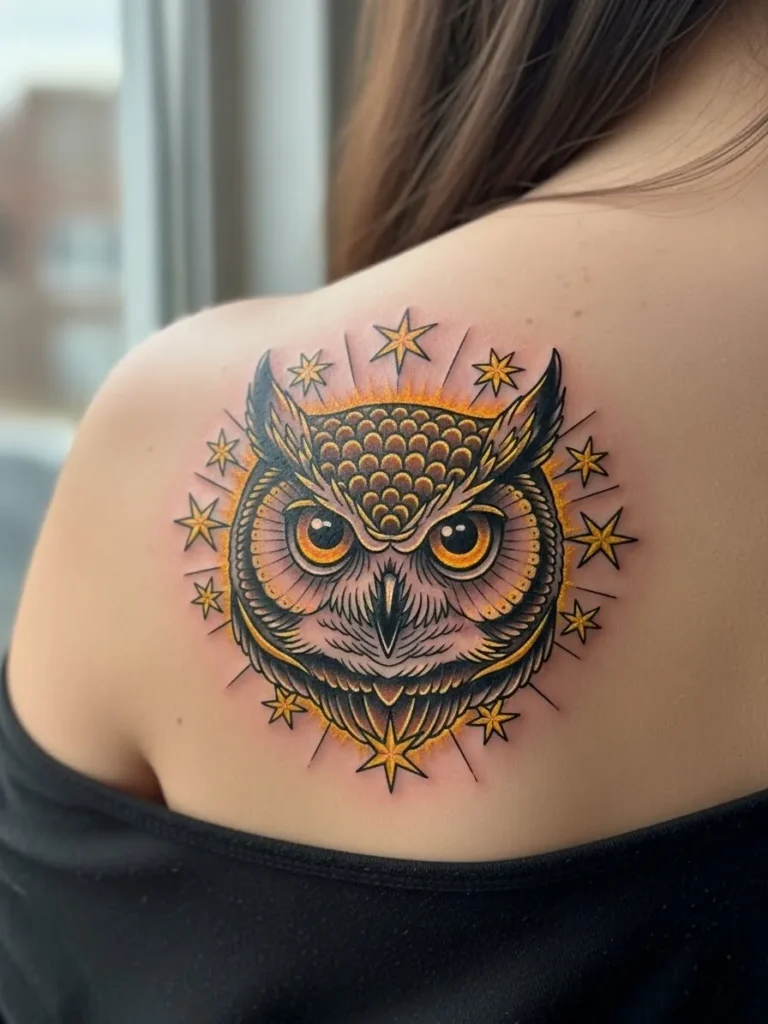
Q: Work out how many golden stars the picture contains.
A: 12